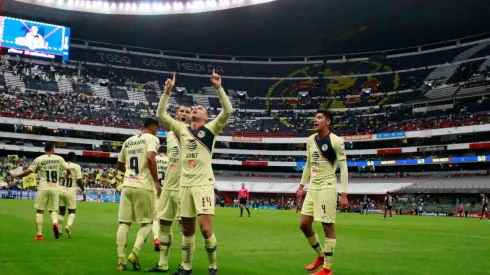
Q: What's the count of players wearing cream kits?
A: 7